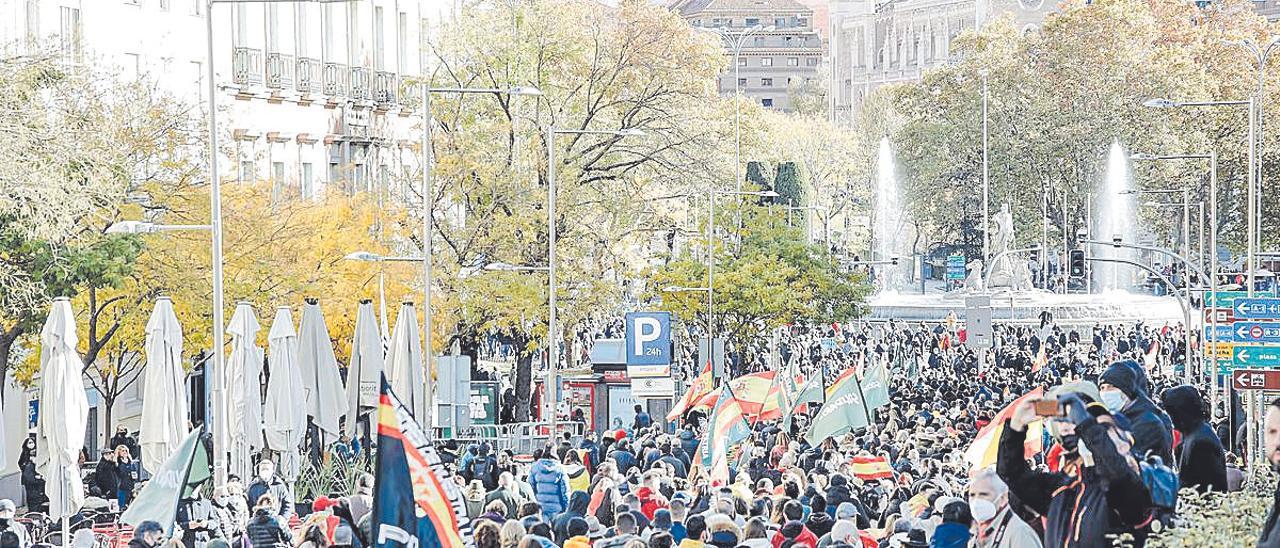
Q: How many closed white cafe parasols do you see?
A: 7